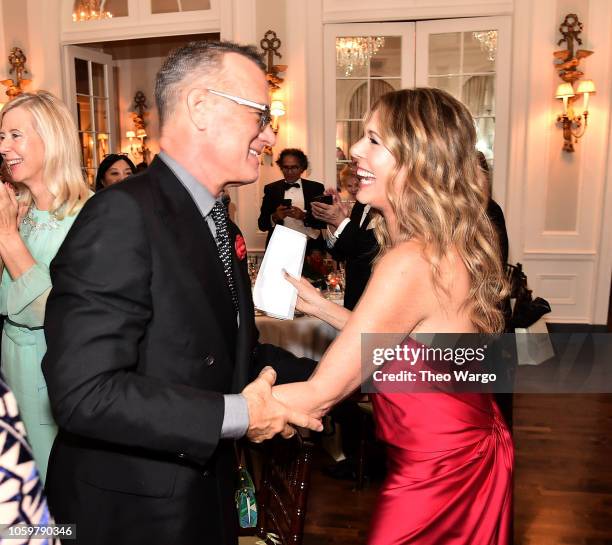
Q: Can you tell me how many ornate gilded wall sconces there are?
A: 4